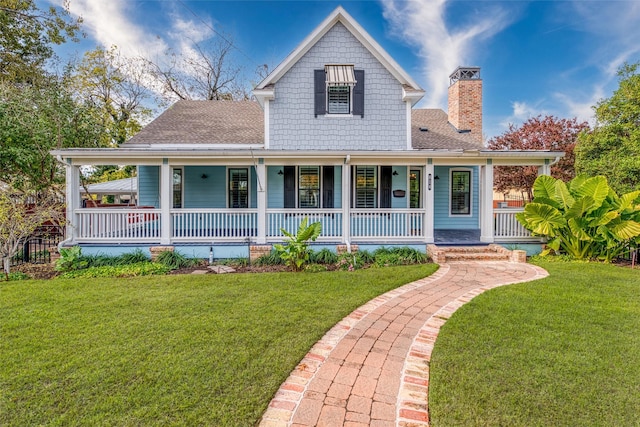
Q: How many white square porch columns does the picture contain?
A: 7